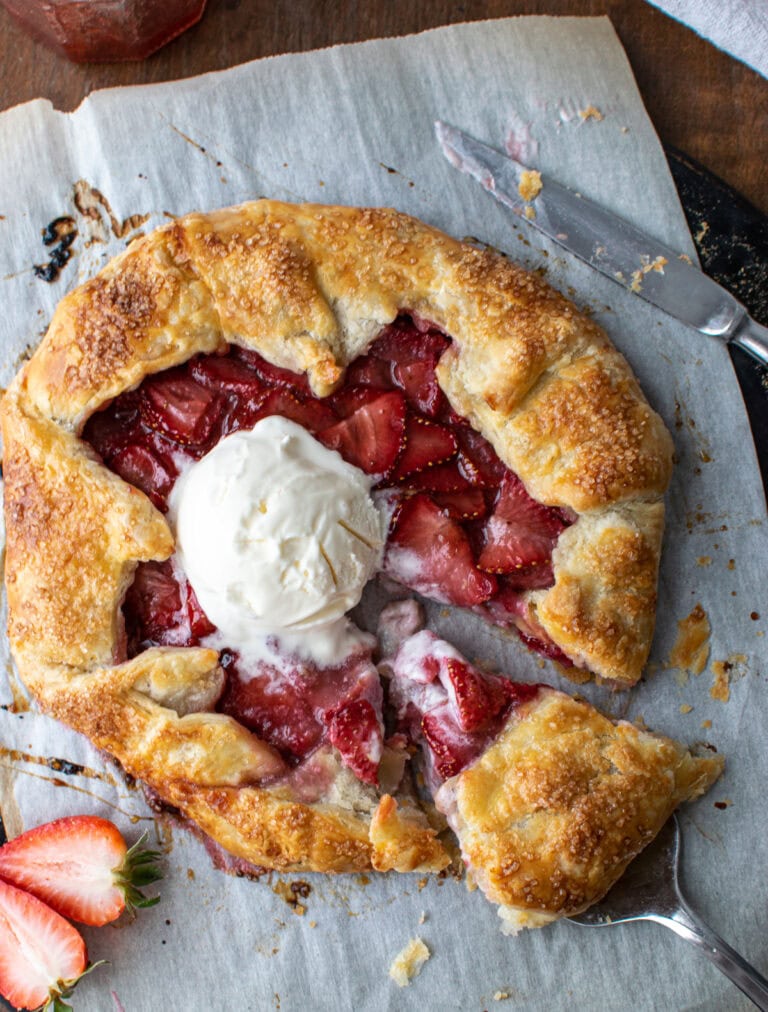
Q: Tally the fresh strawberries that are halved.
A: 2